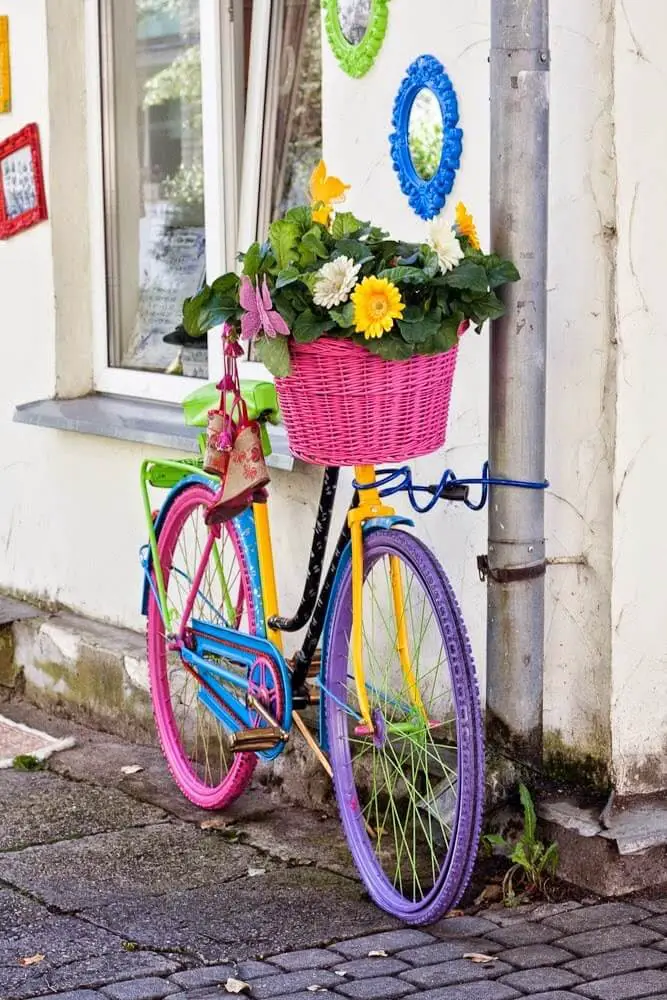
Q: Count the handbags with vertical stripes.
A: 0